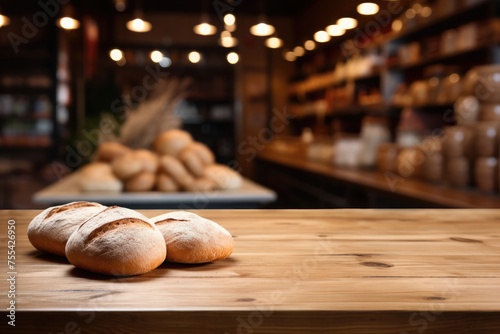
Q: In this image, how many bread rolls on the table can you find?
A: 3